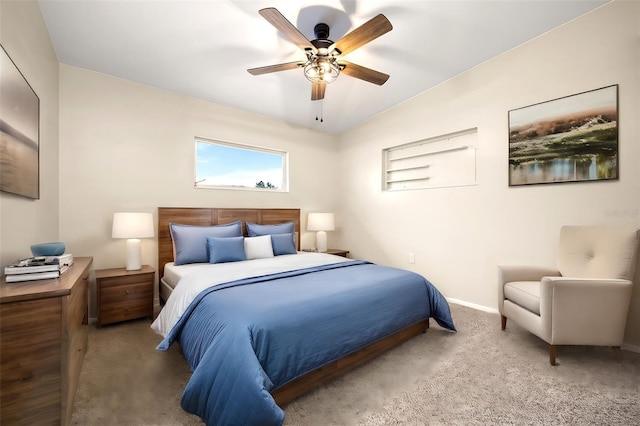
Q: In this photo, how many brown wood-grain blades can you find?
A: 5